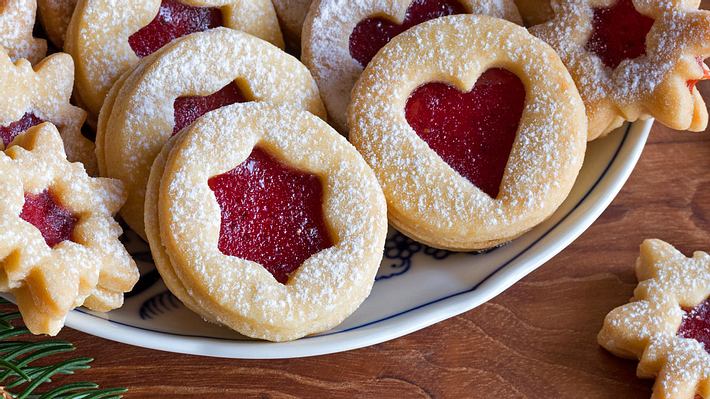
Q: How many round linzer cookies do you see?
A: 5